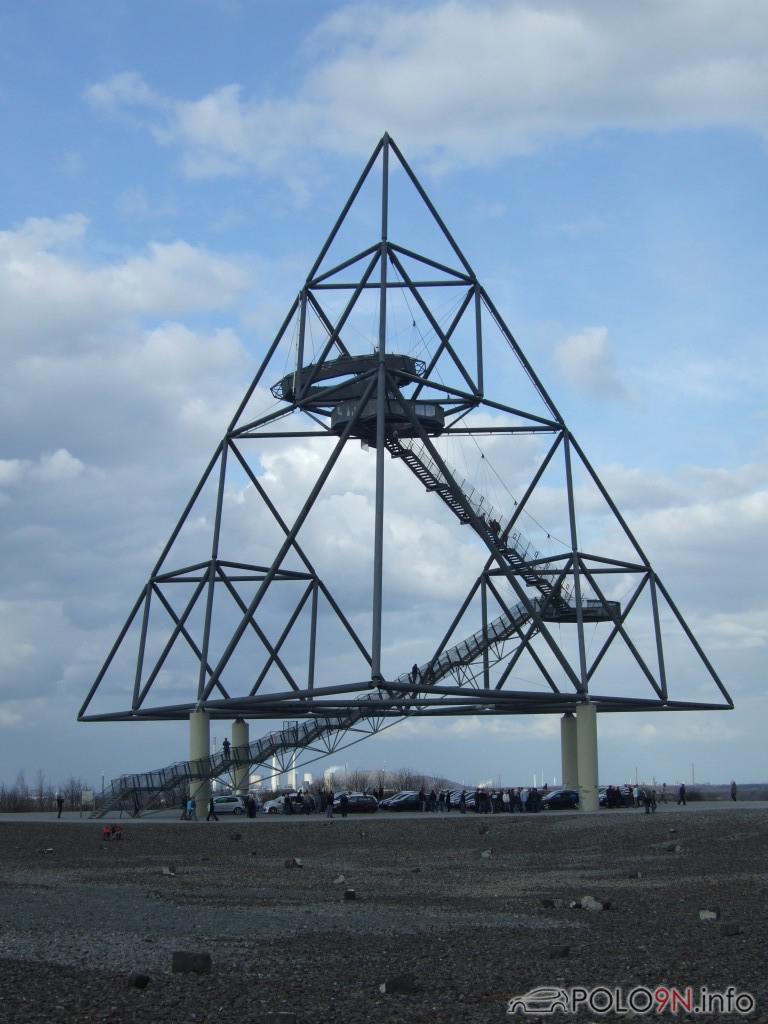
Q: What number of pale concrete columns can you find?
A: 4